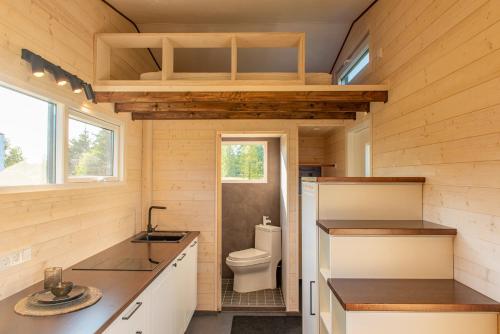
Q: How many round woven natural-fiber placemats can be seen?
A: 1